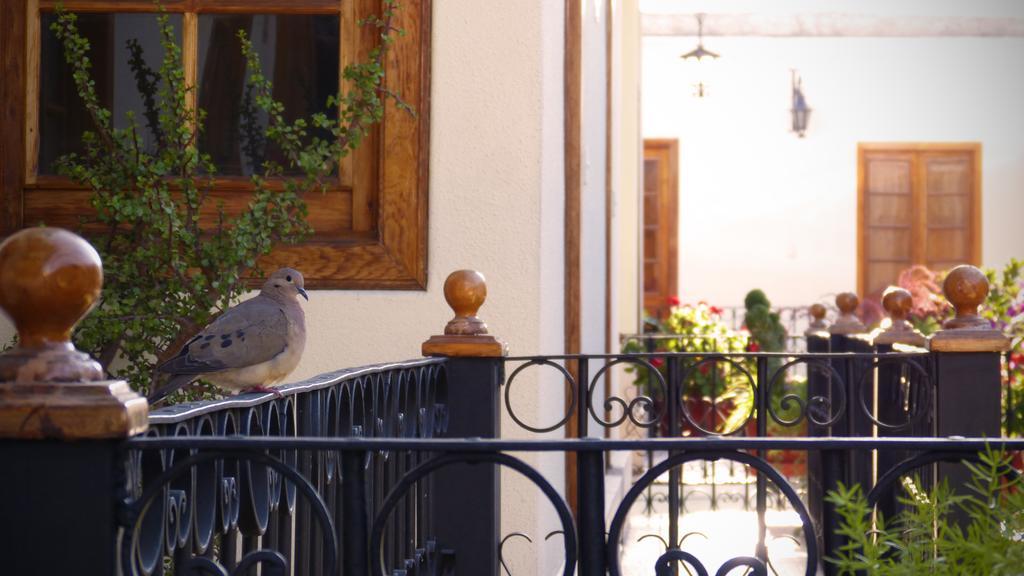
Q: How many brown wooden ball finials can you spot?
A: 6